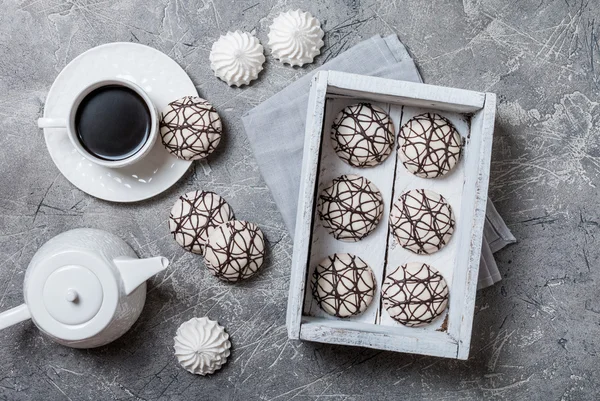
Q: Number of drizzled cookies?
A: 9